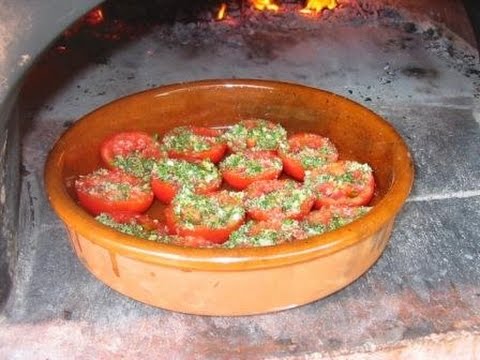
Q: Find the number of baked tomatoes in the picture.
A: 13